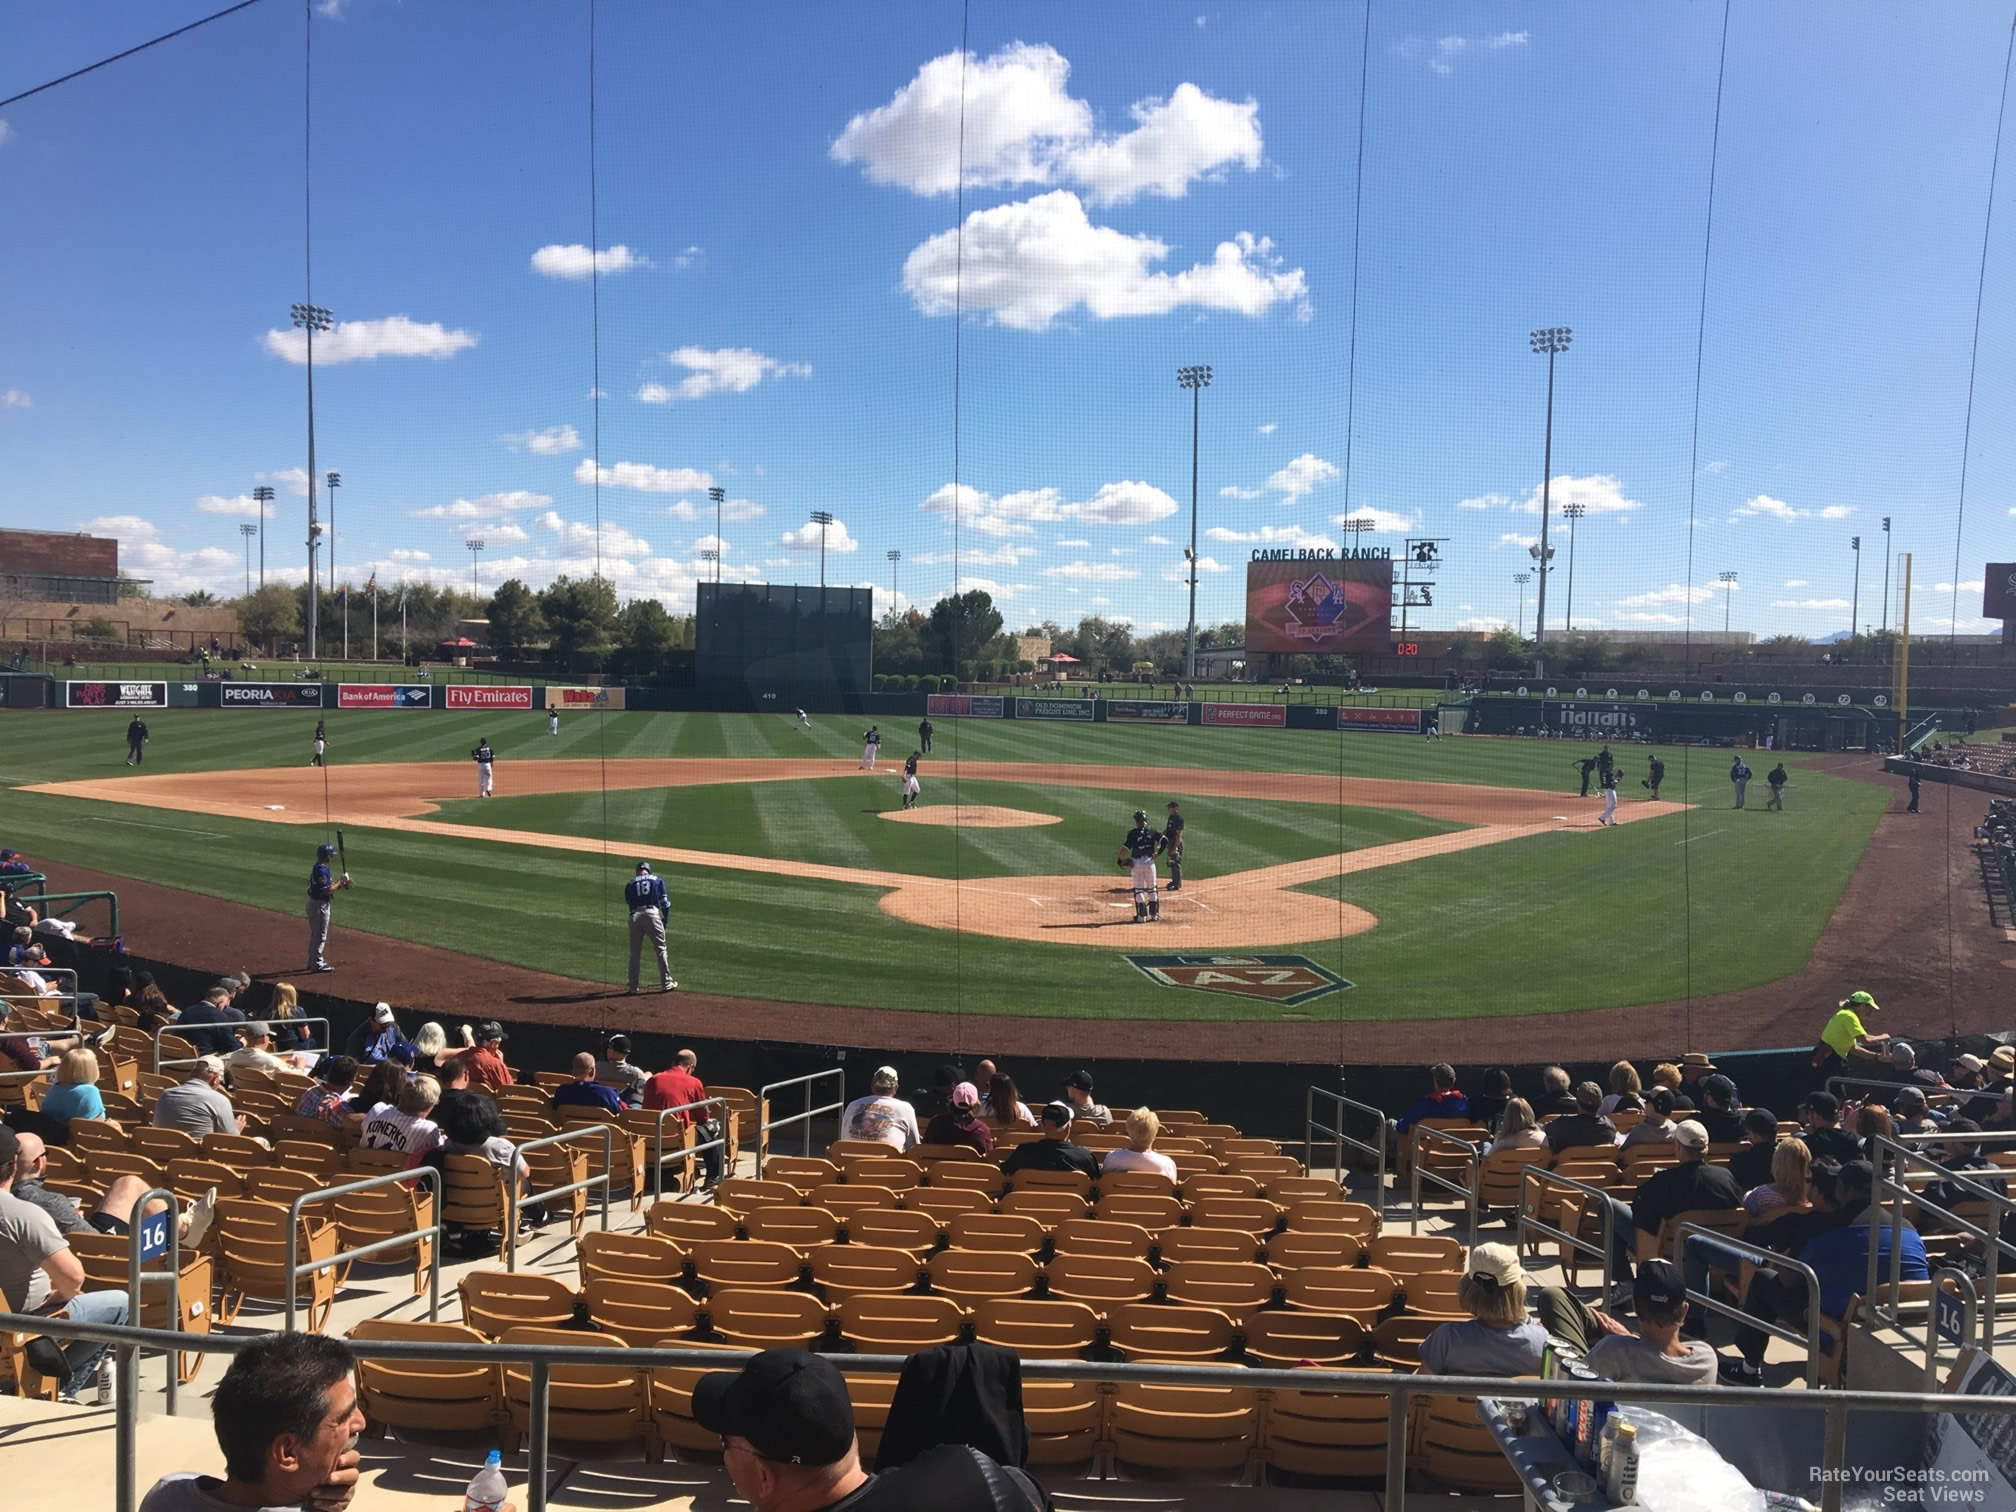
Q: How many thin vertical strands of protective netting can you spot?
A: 6